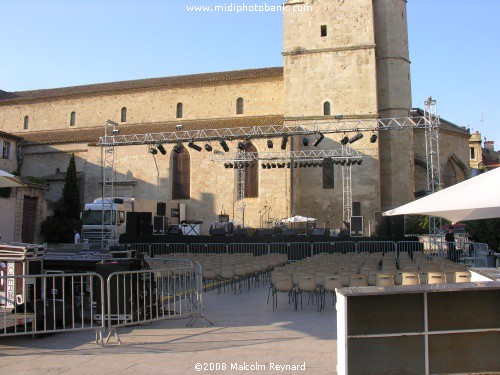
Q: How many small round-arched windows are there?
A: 6